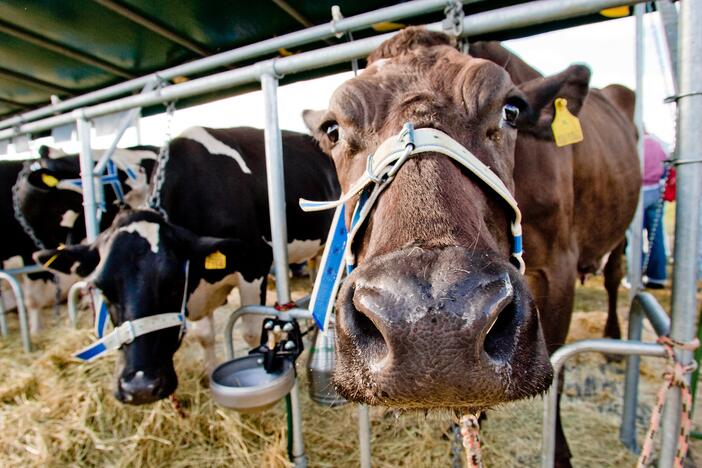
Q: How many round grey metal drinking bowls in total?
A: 1